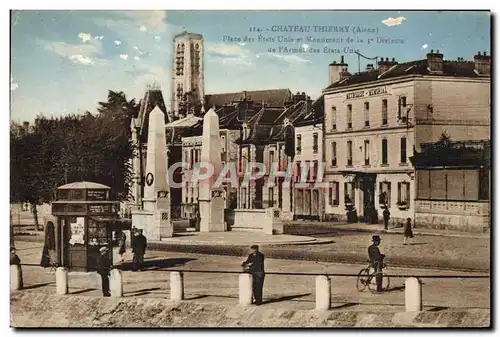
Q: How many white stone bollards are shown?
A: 7